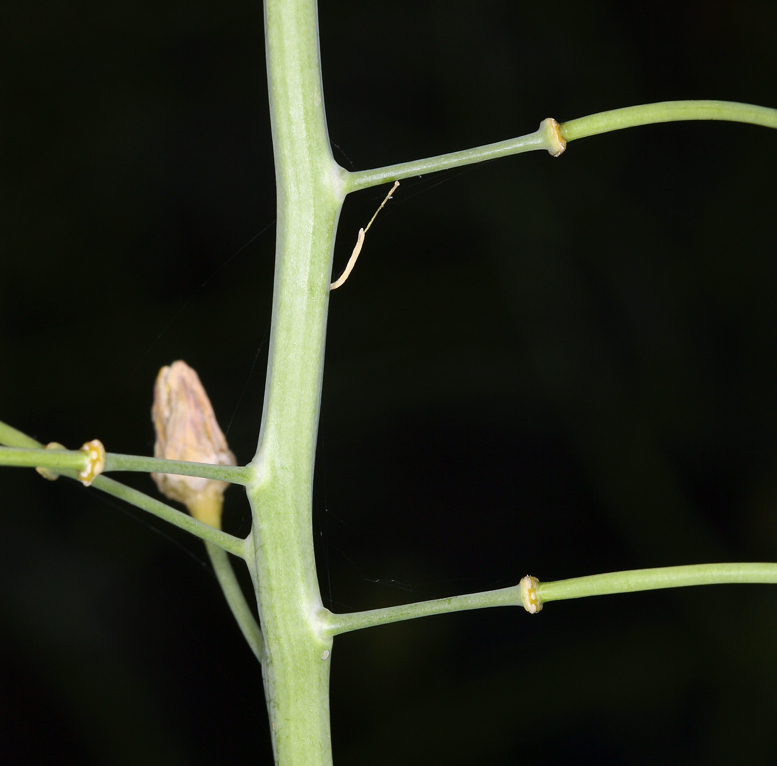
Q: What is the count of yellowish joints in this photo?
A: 4